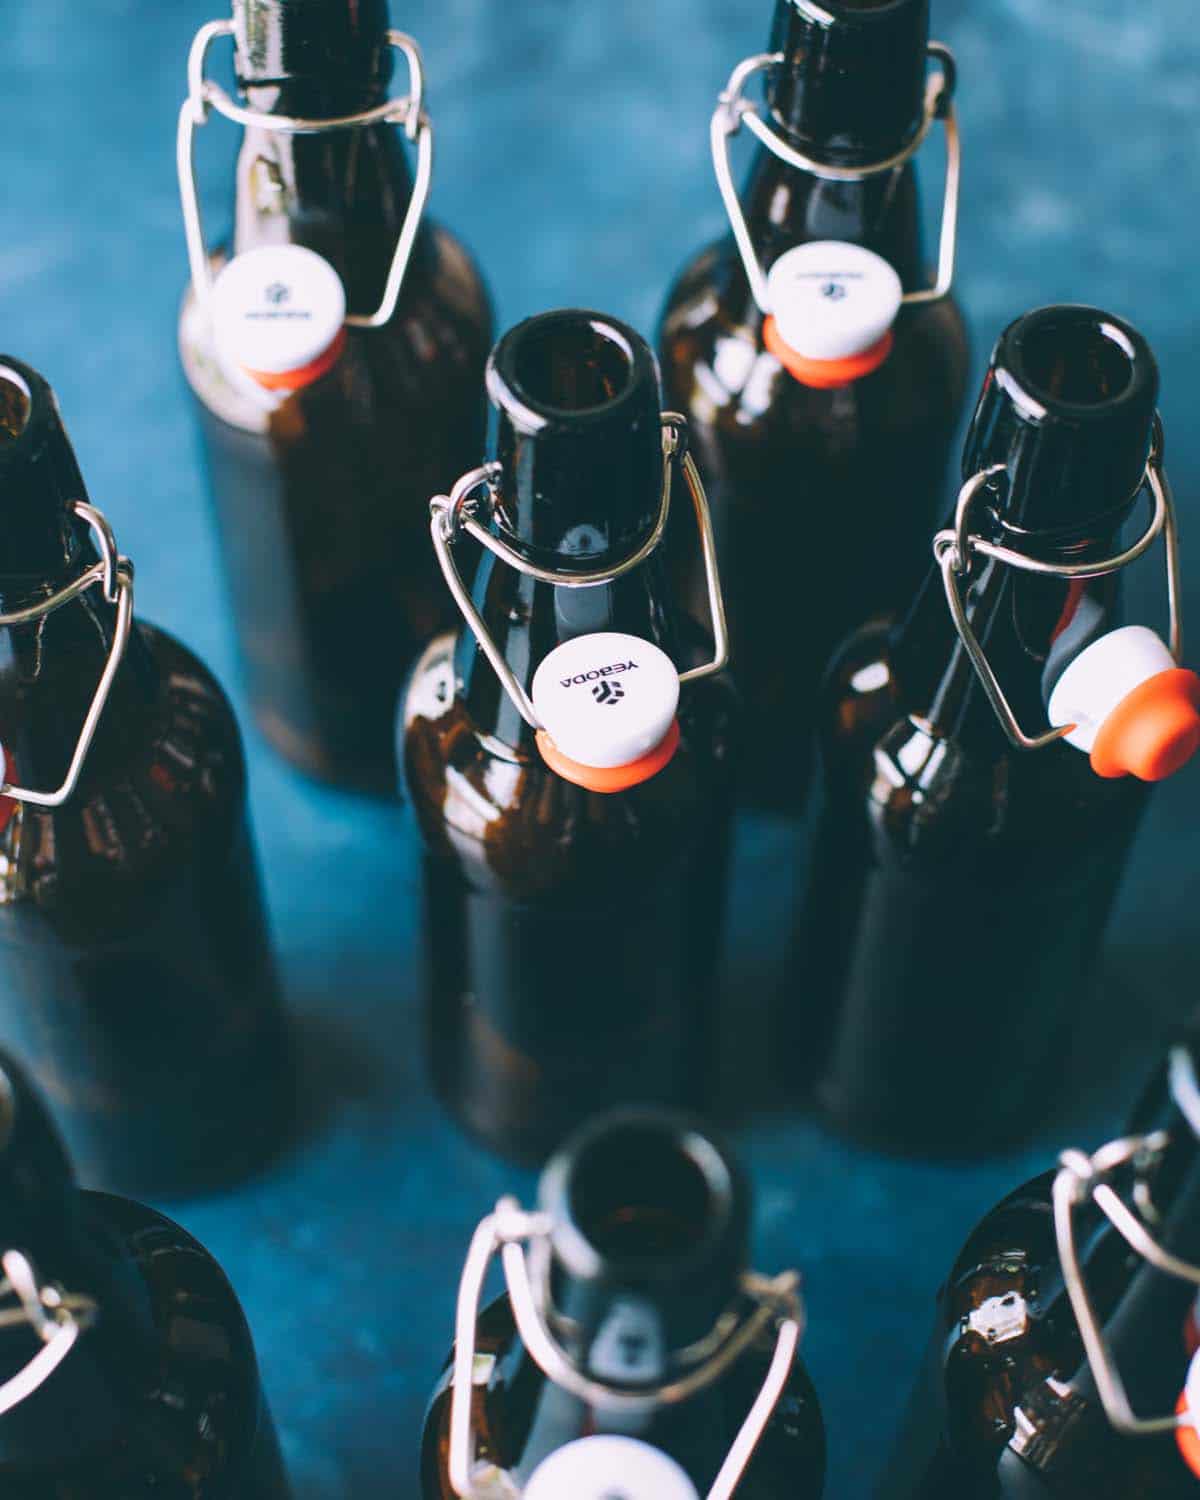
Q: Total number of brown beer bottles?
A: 8